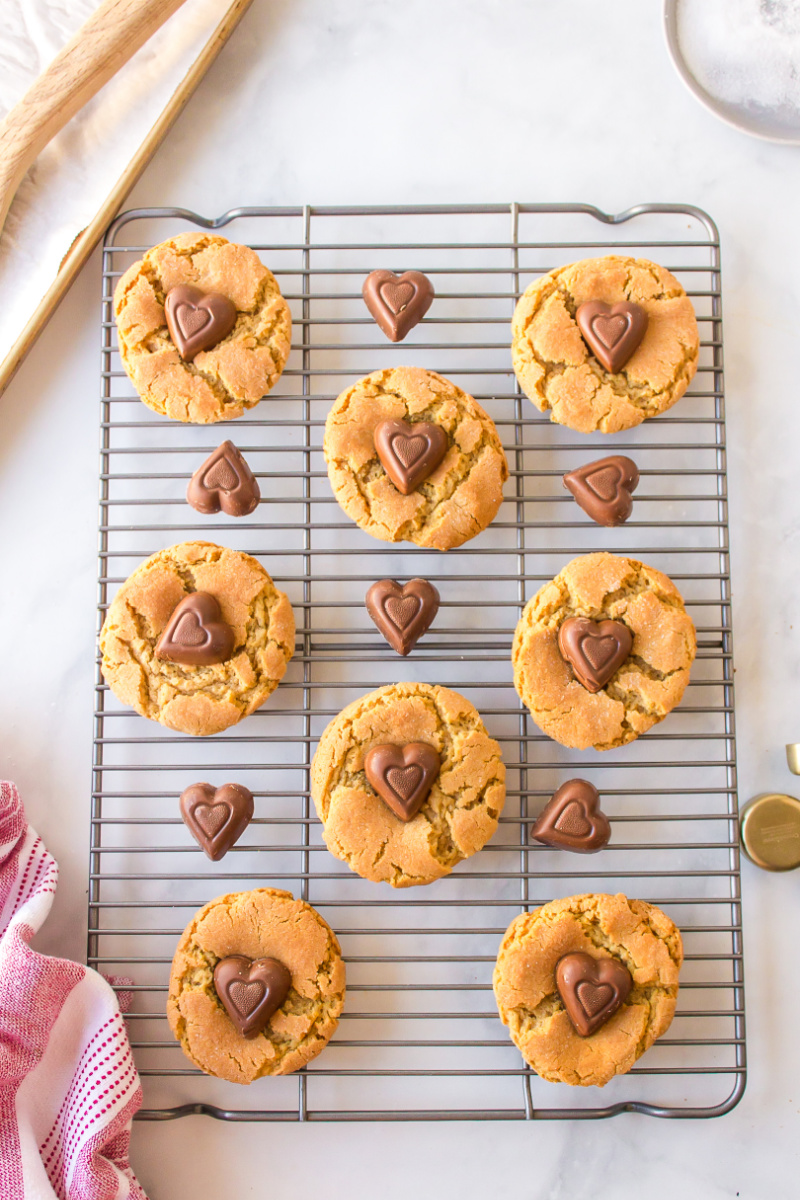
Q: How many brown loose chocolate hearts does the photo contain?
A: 6